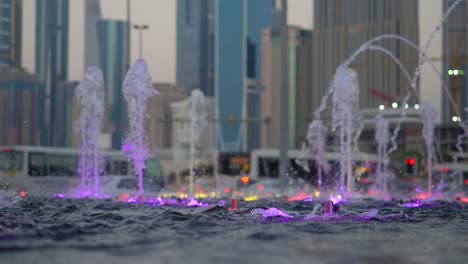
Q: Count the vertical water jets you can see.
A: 7